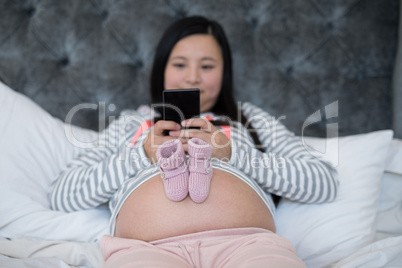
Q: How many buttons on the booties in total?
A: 2